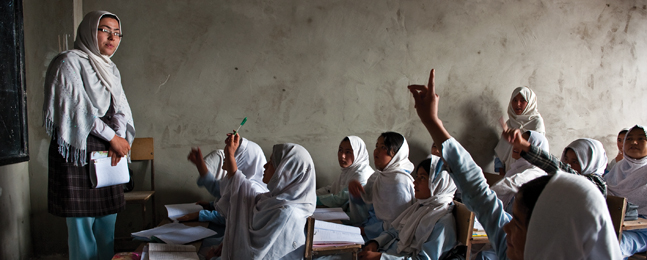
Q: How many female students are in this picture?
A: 13